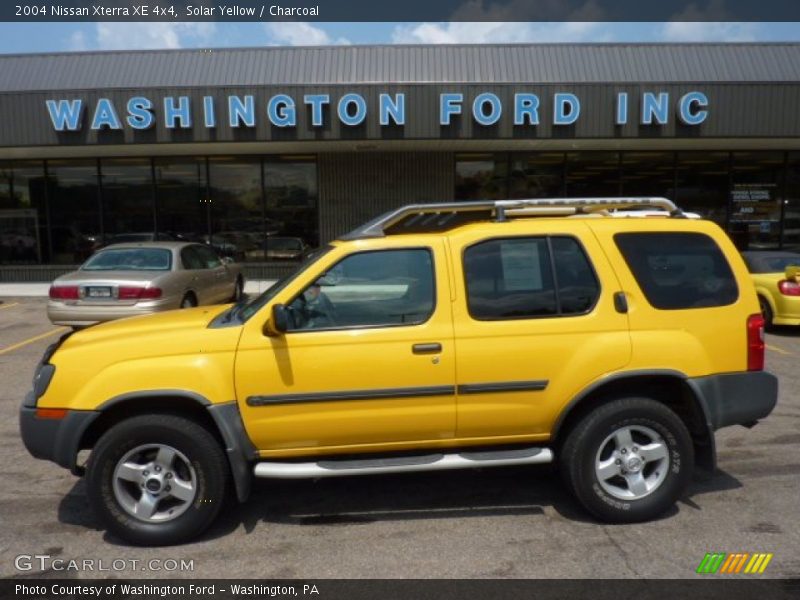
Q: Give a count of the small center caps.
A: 2